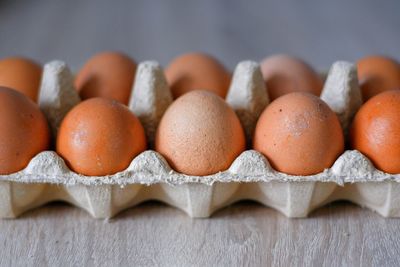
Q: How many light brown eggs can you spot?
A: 2